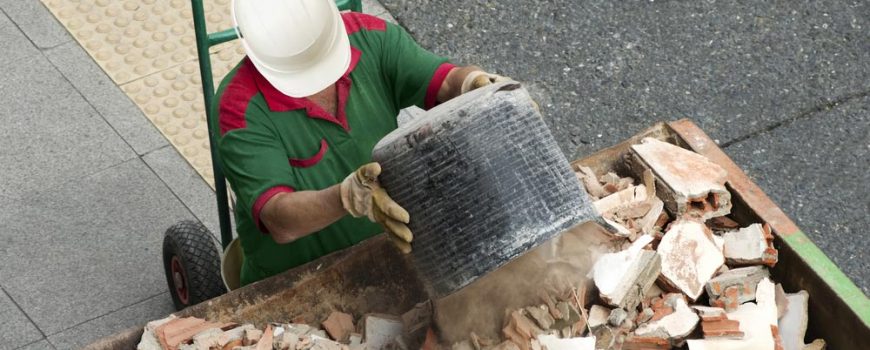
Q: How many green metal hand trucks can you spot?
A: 1